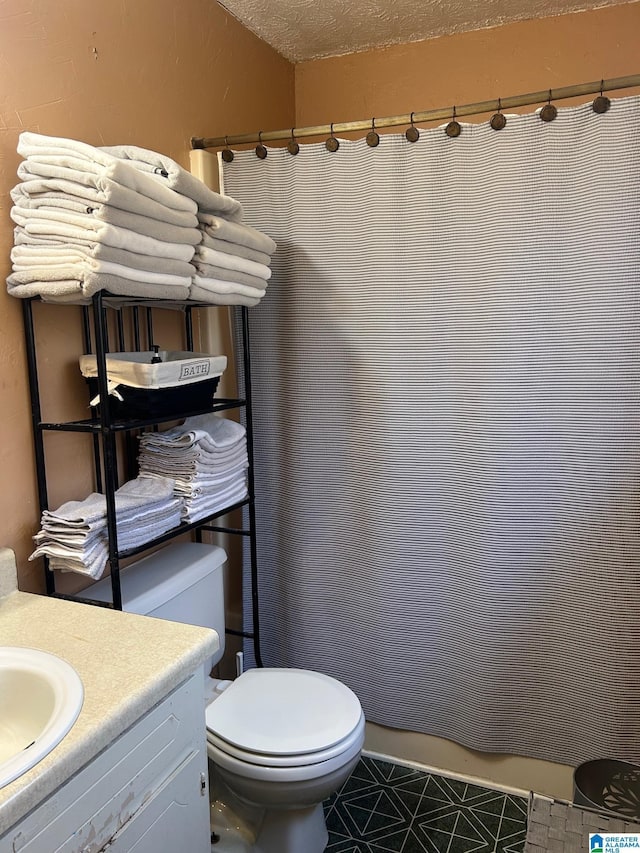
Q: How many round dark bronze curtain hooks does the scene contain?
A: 10